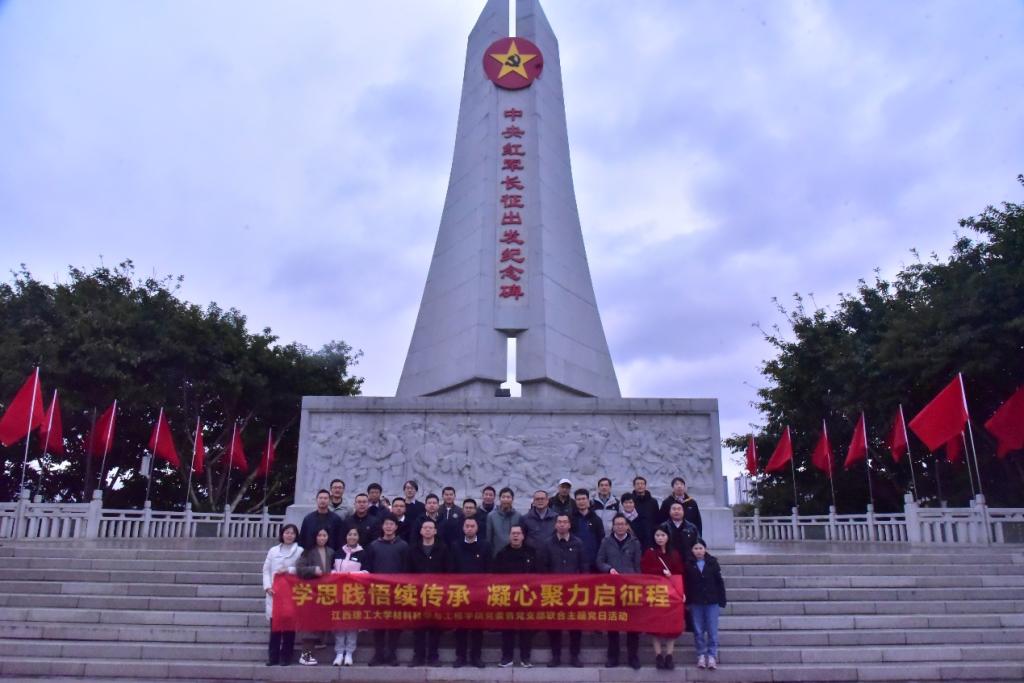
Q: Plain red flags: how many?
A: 15